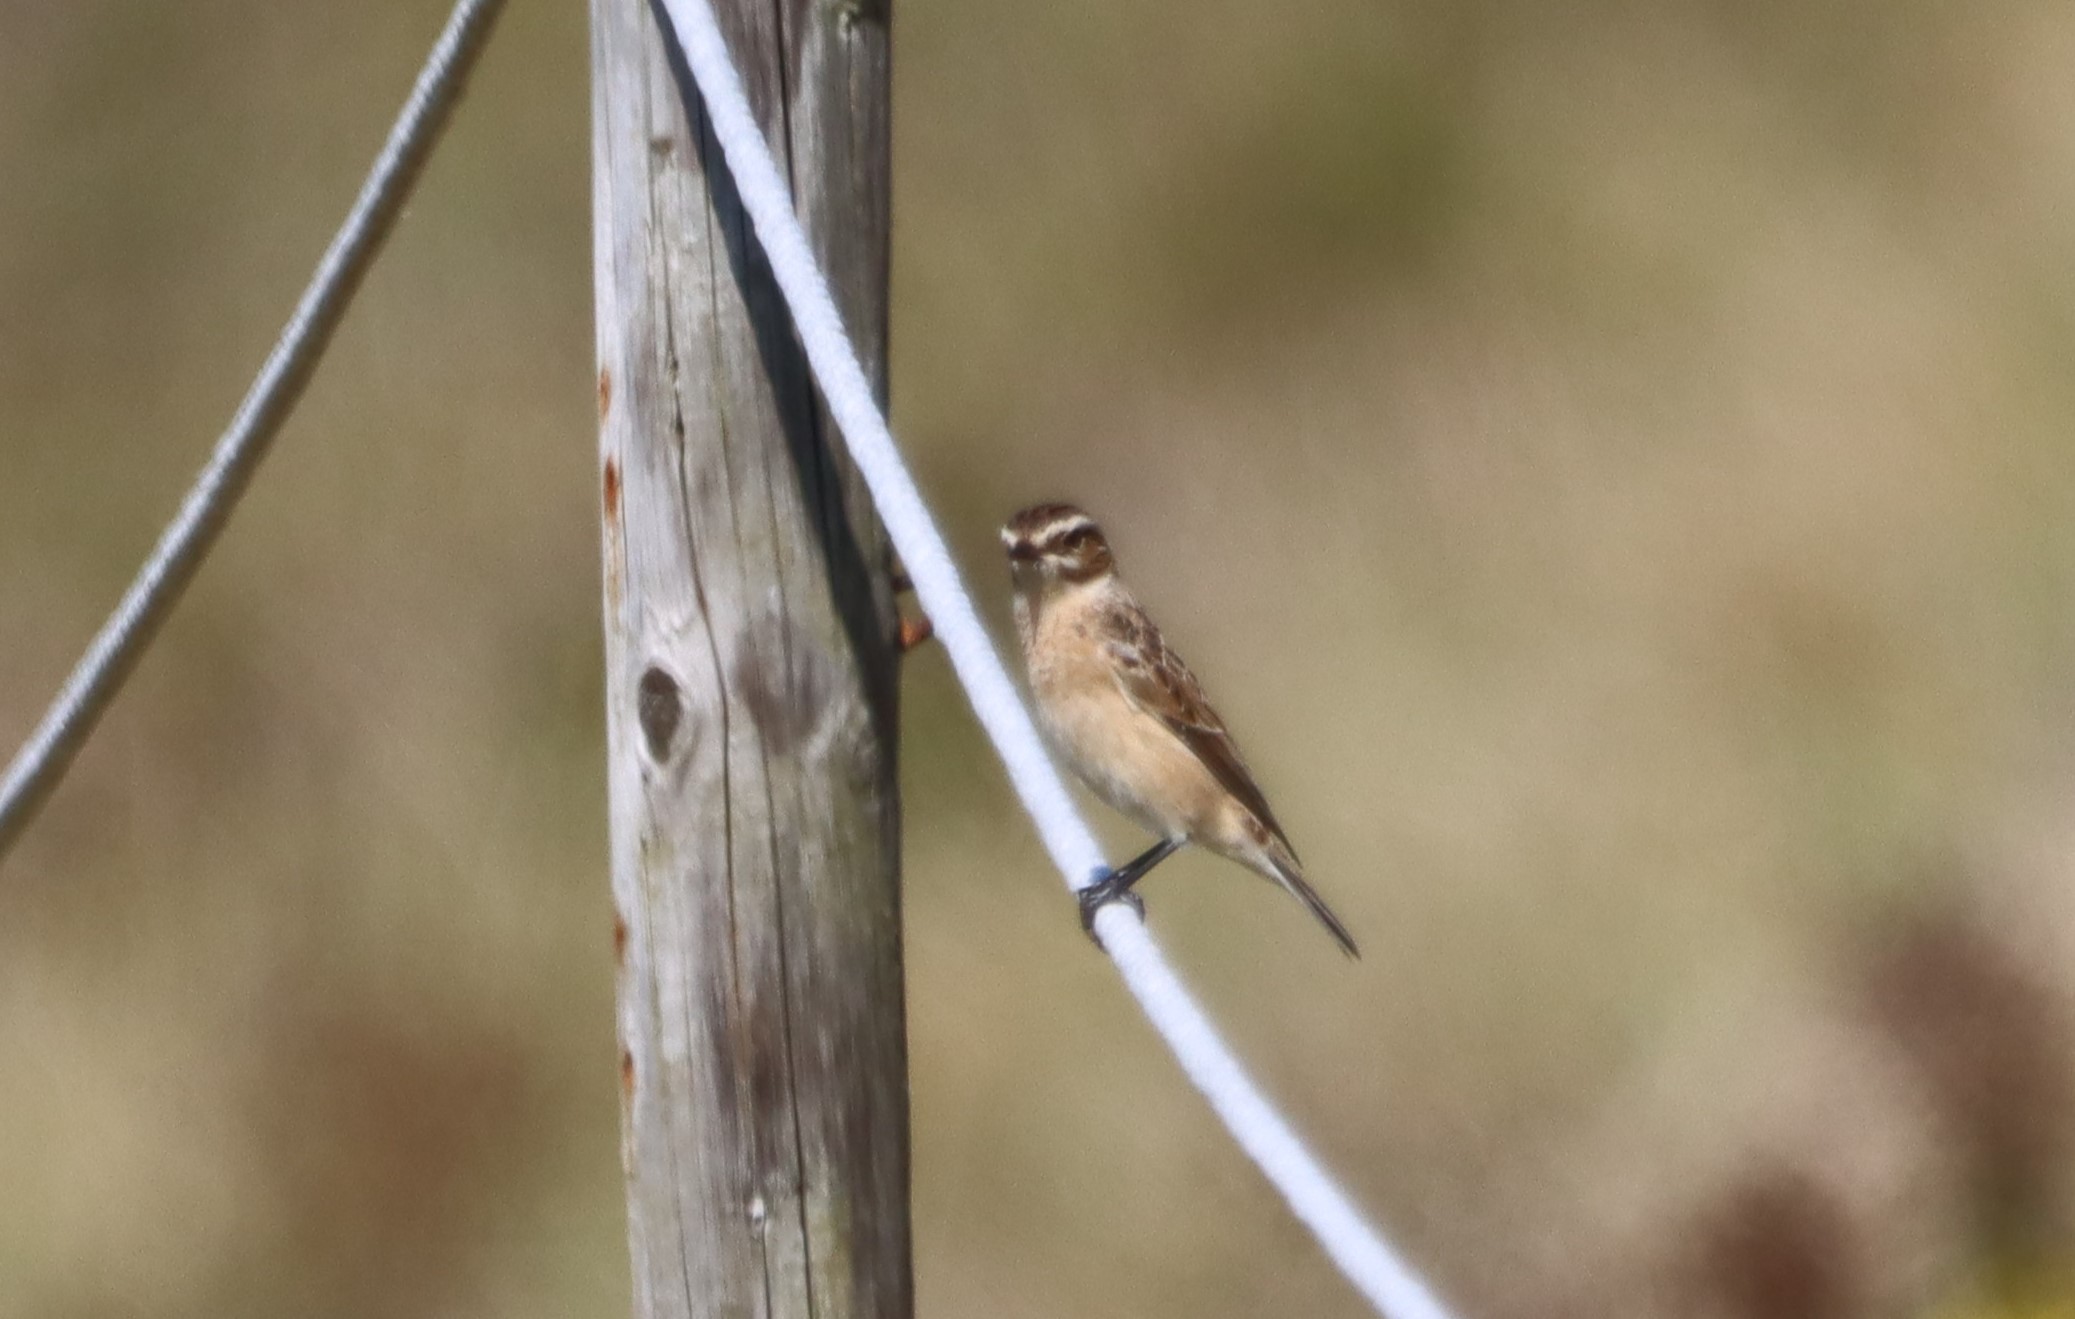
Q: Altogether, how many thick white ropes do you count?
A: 2